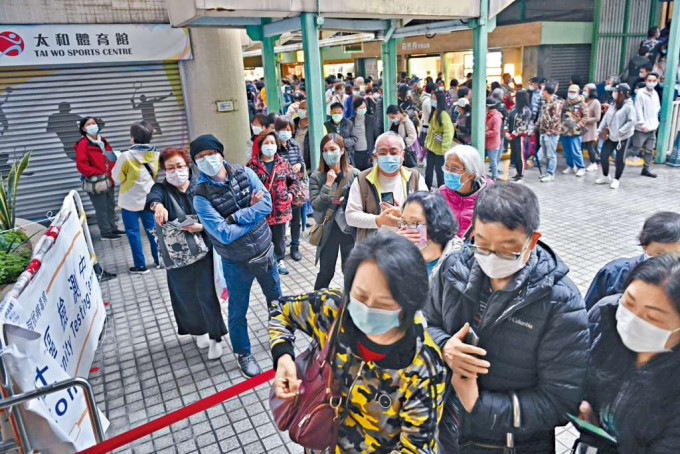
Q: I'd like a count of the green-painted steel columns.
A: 5